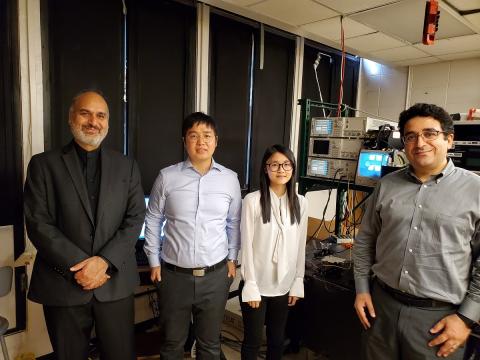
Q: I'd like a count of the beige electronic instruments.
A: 3